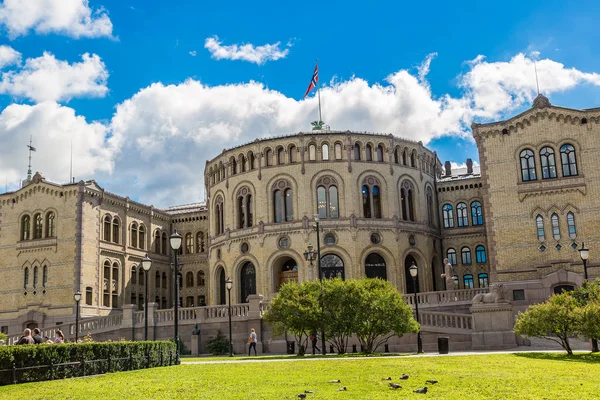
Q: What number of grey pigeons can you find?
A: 9